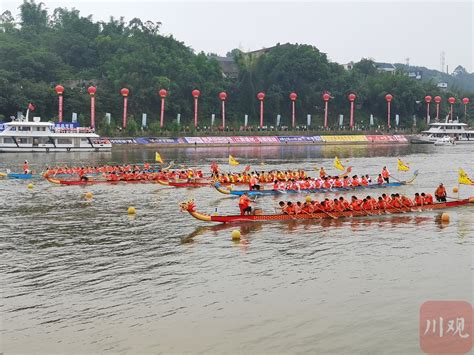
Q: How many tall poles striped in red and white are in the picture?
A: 15